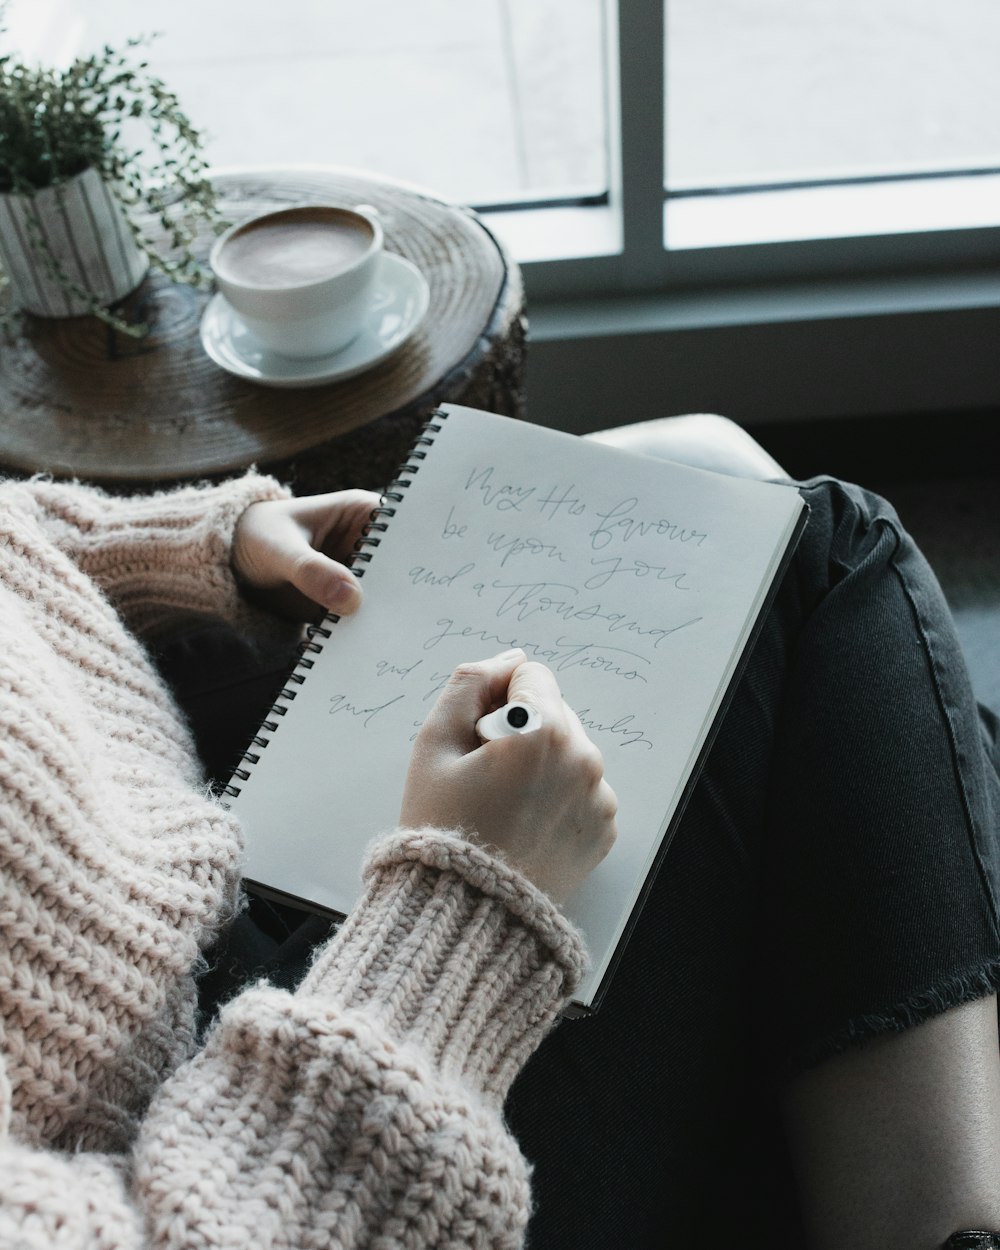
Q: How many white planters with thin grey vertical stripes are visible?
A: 1